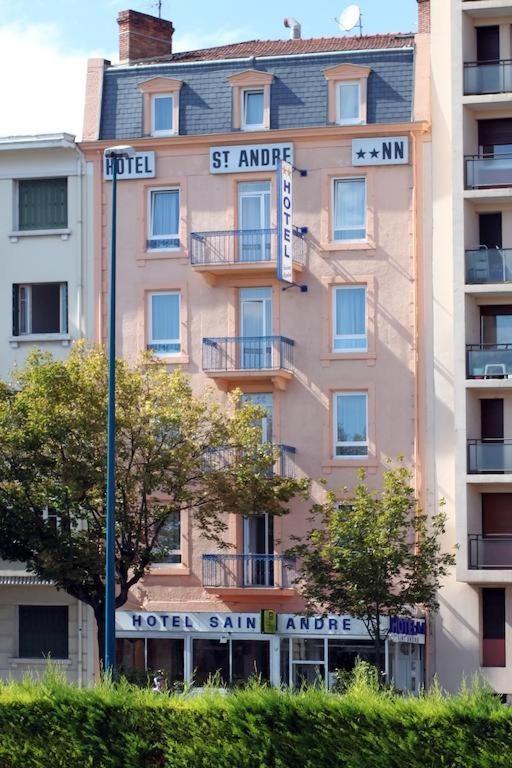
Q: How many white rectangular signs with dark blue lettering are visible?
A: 5